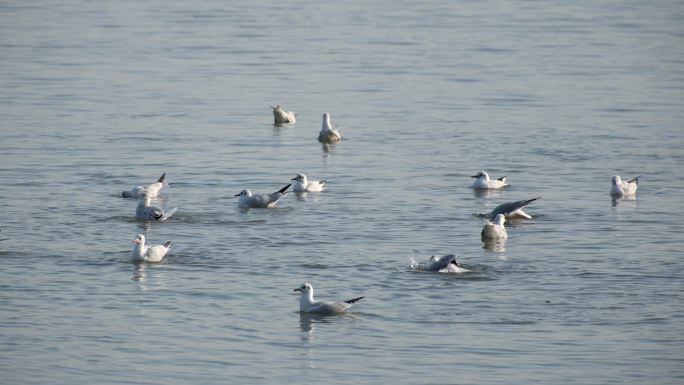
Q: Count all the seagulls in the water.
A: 13